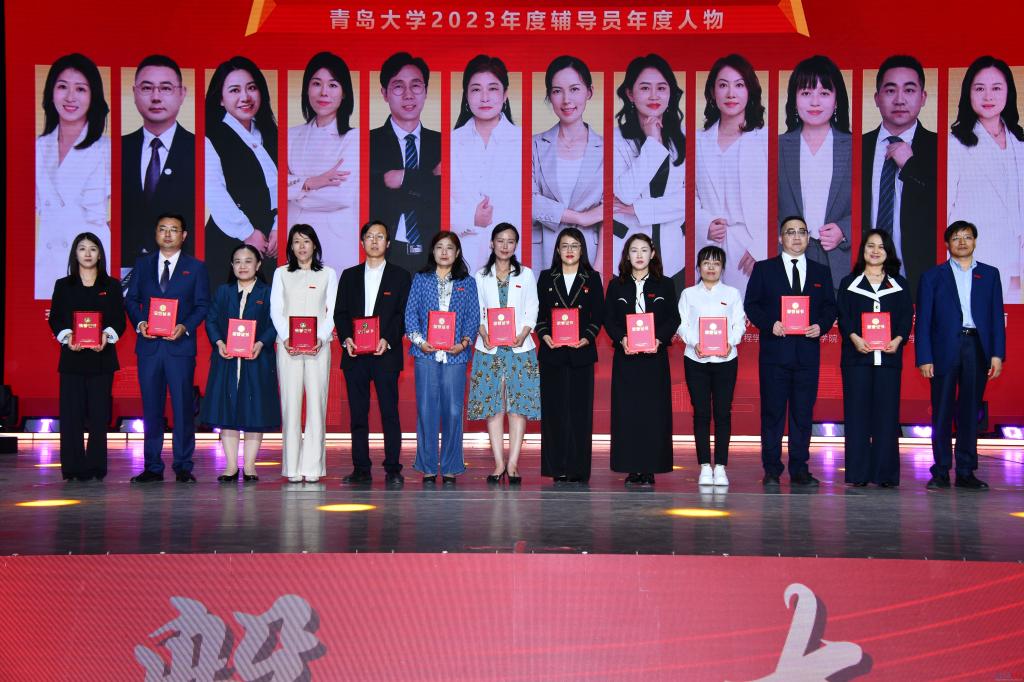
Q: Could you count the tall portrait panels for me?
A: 12